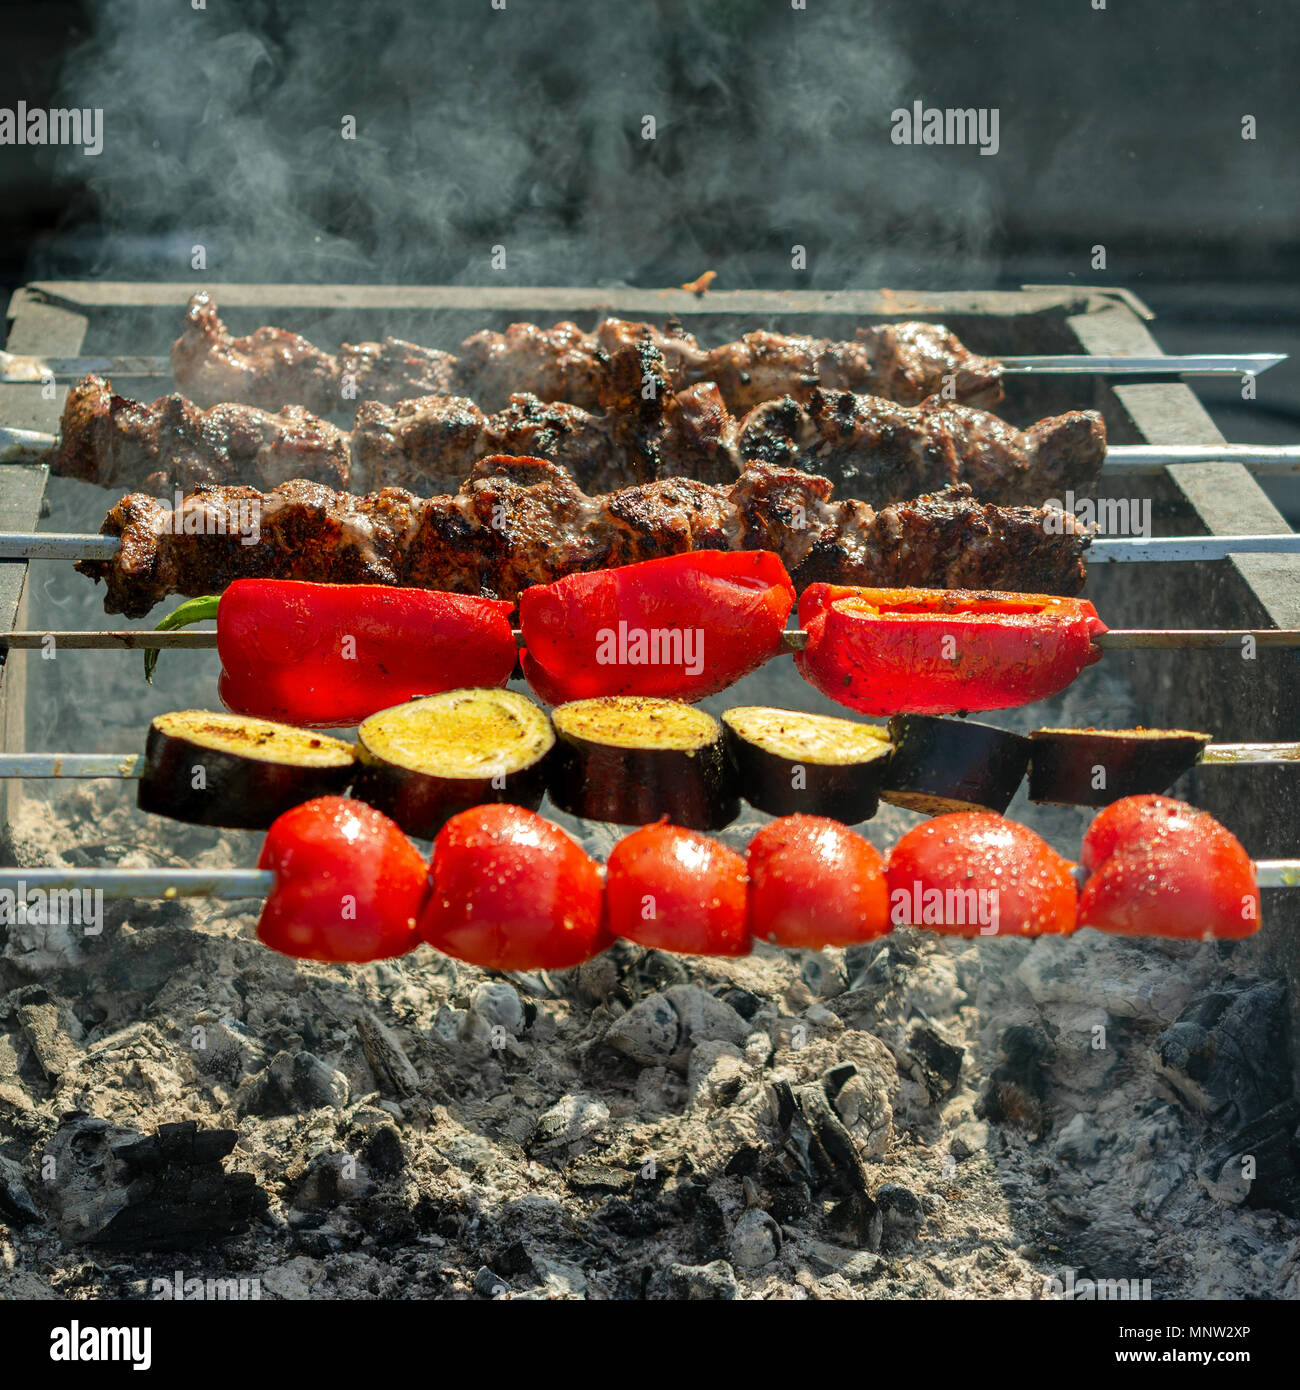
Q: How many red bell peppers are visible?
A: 3